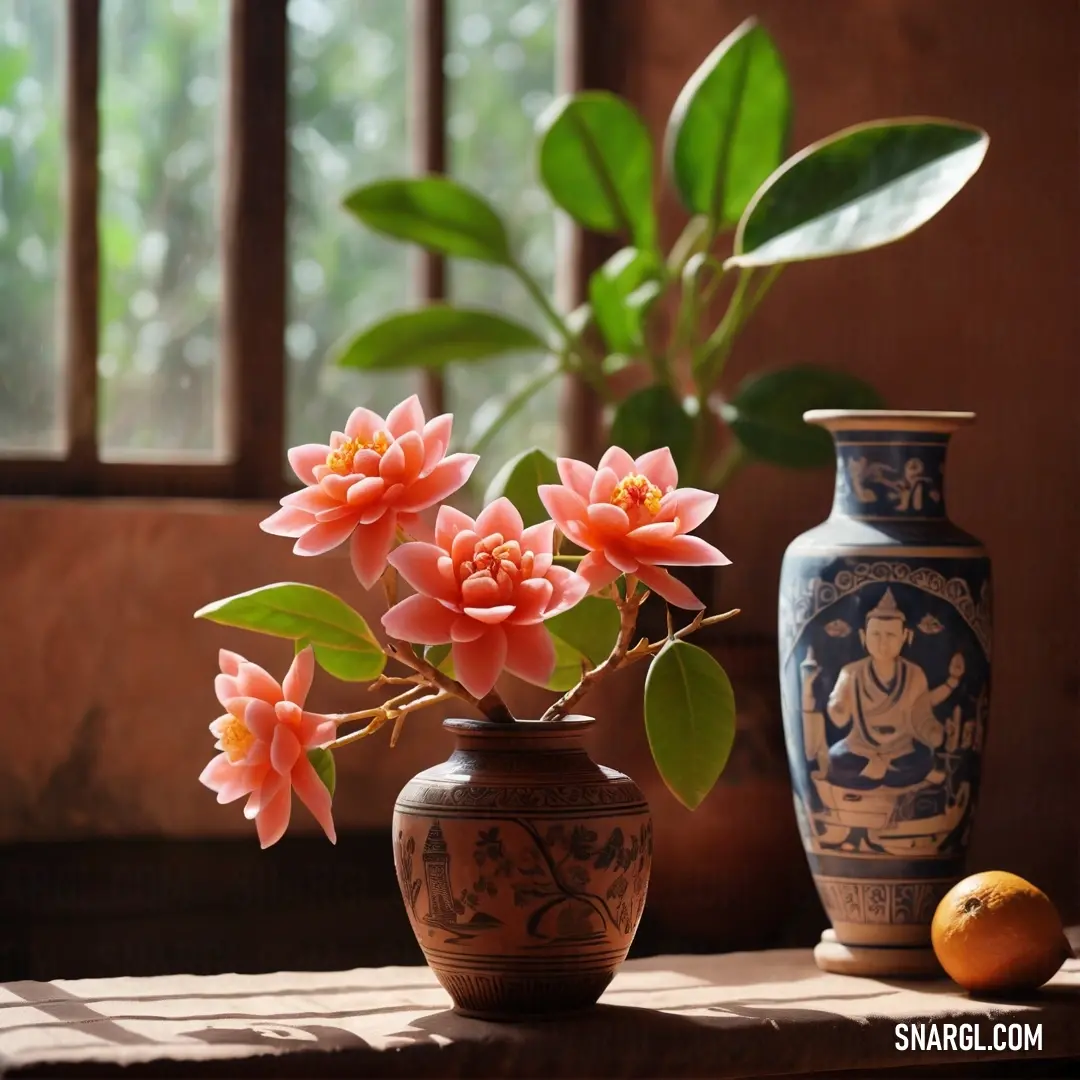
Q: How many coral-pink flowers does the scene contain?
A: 4